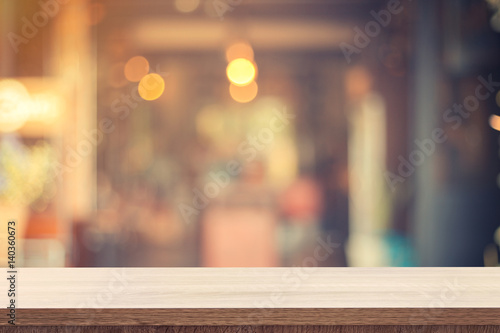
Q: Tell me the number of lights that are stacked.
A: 3